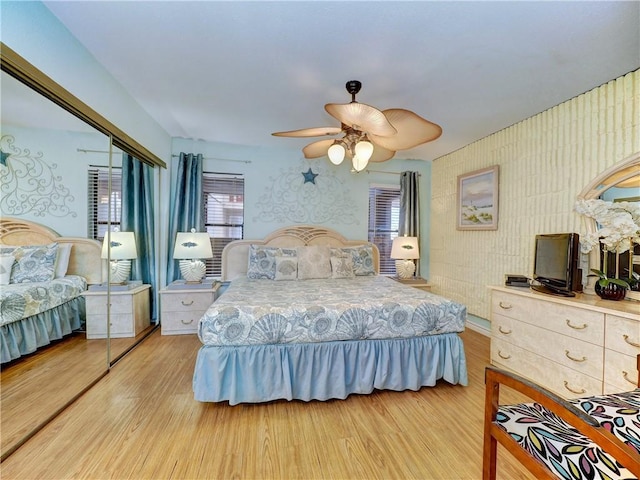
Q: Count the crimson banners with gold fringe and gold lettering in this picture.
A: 0